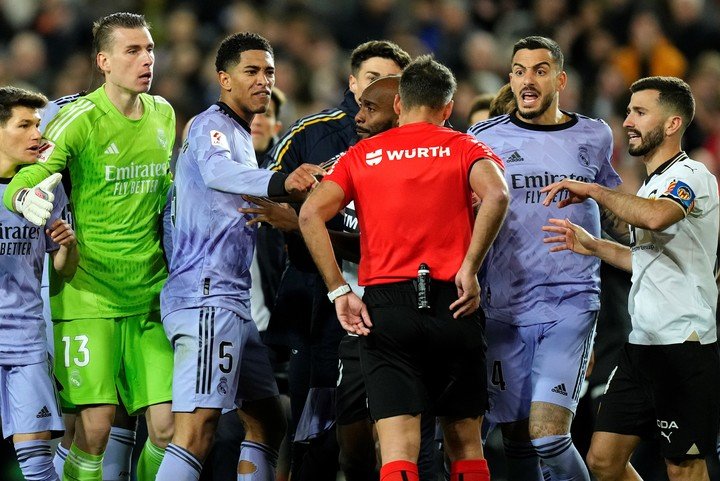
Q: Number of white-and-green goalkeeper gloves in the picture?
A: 1